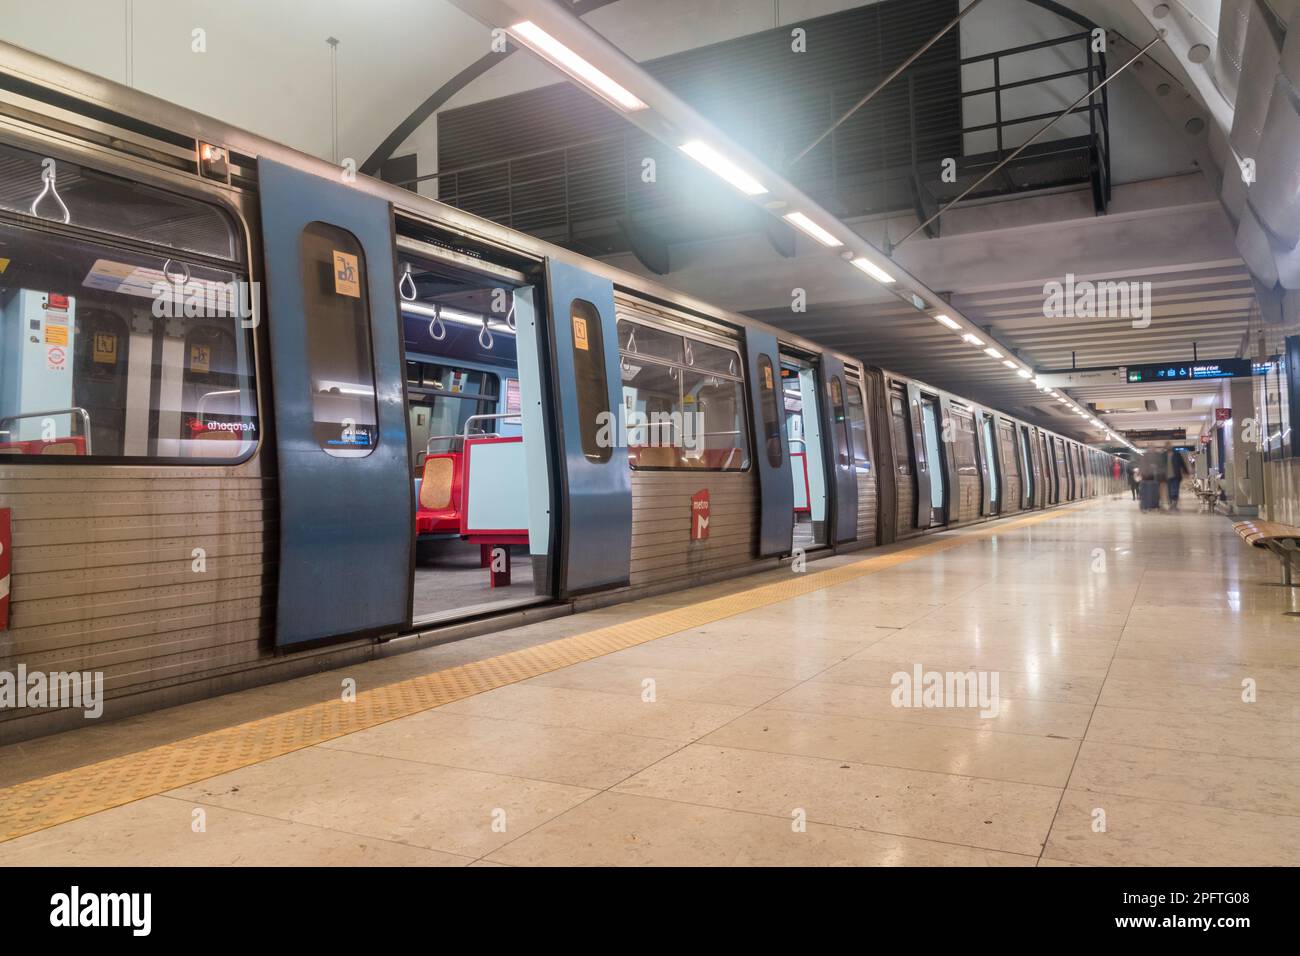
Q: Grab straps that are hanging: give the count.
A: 12